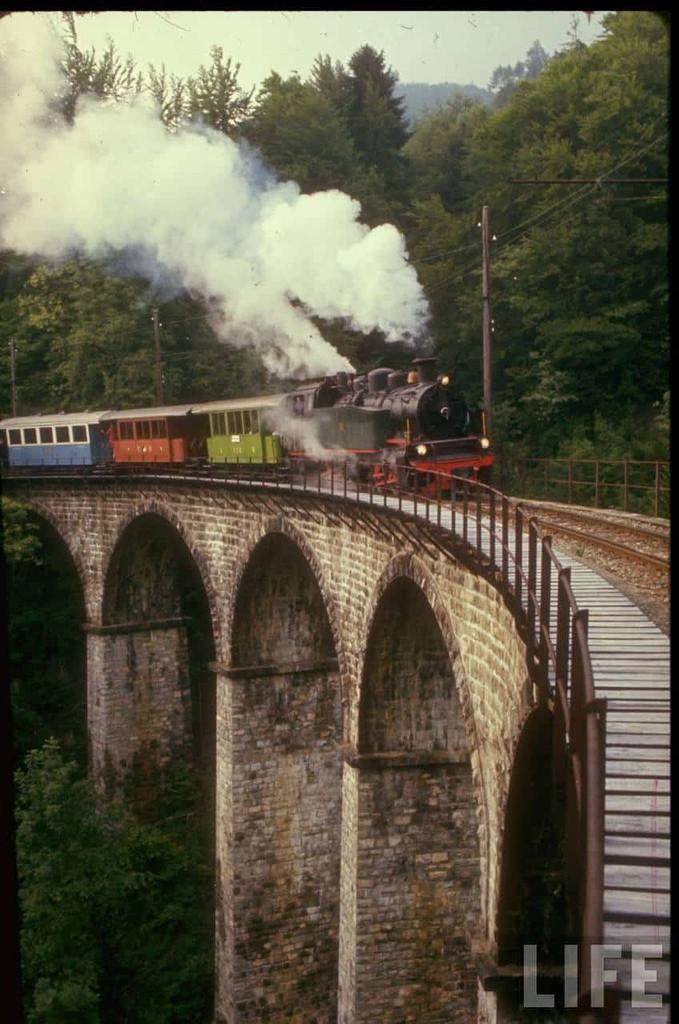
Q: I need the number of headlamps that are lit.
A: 3